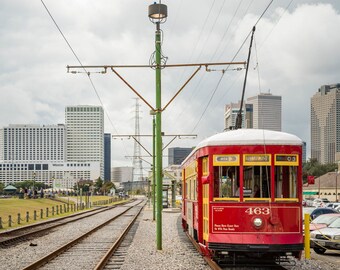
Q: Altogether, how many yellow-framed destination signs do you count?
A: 3